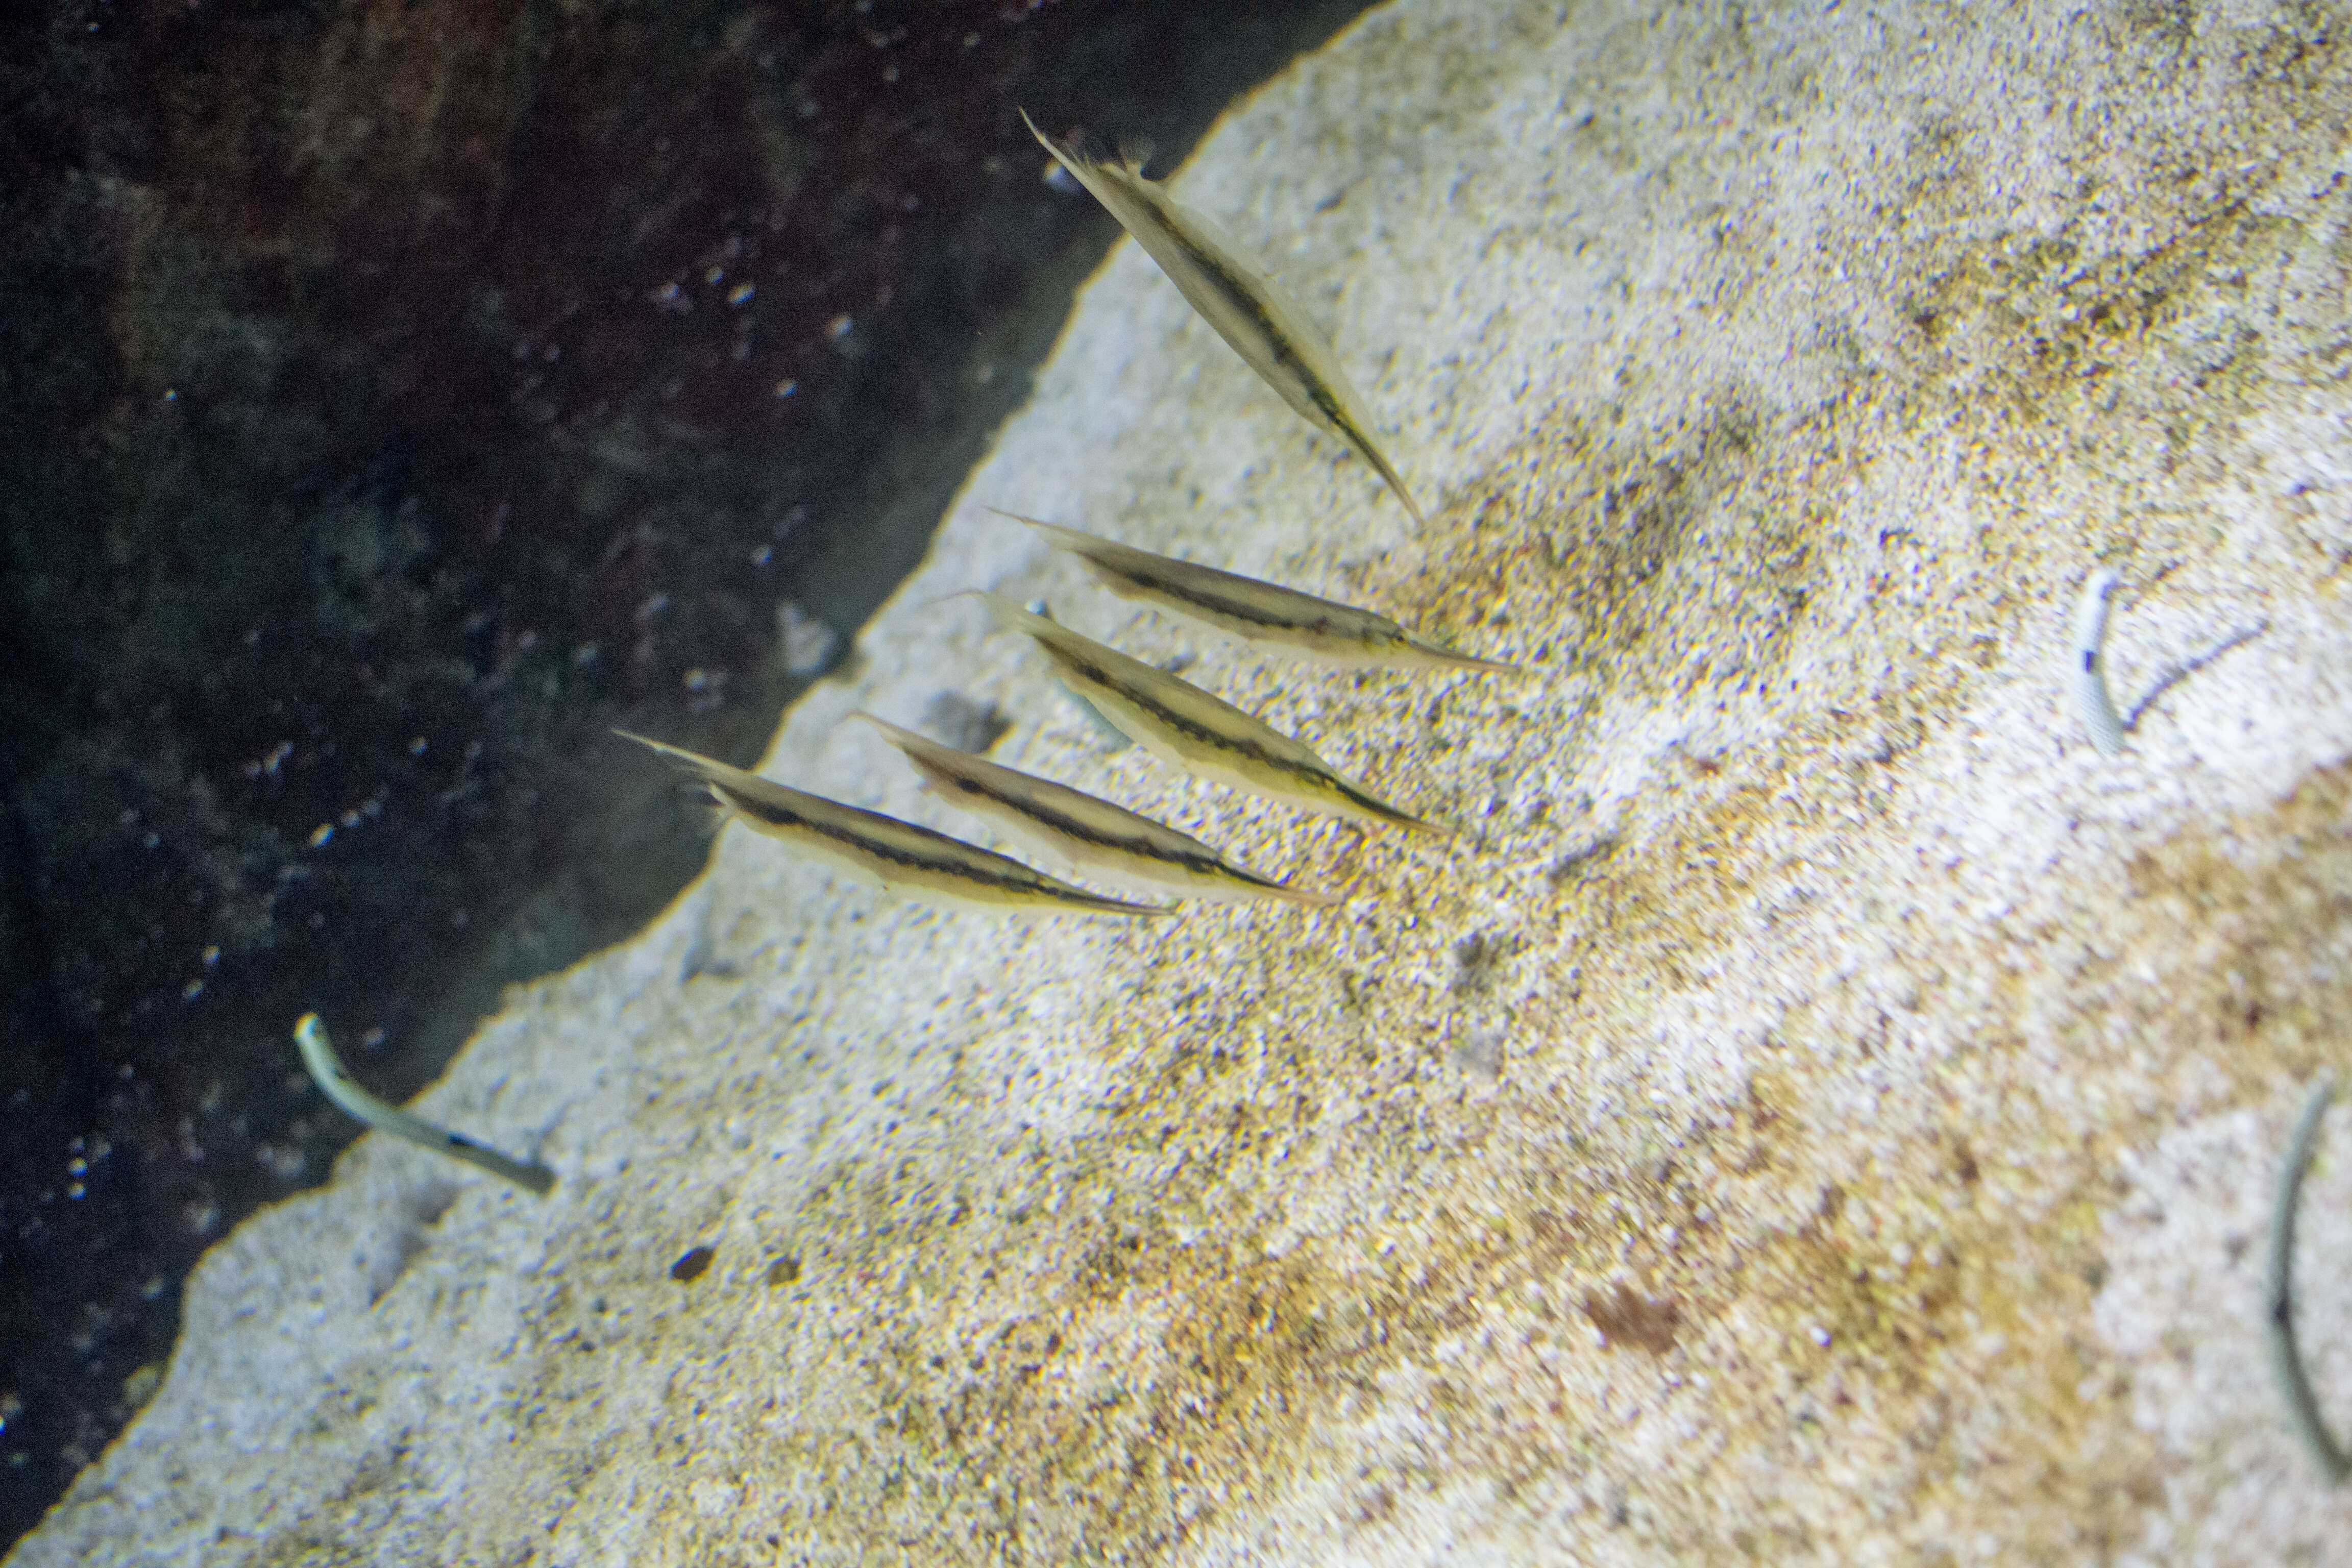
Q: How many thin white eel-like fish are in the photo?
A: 3